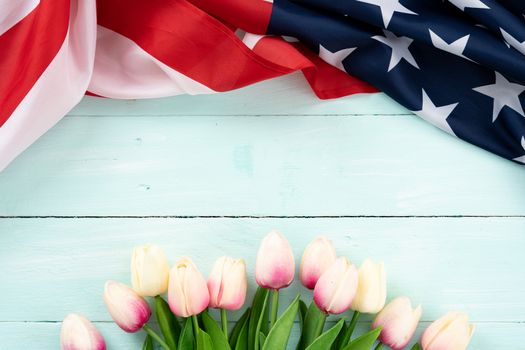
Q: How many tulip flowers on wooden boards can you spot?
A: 11